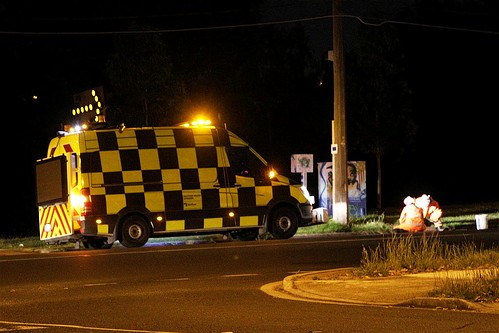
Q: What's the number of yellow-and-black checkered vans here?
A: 1